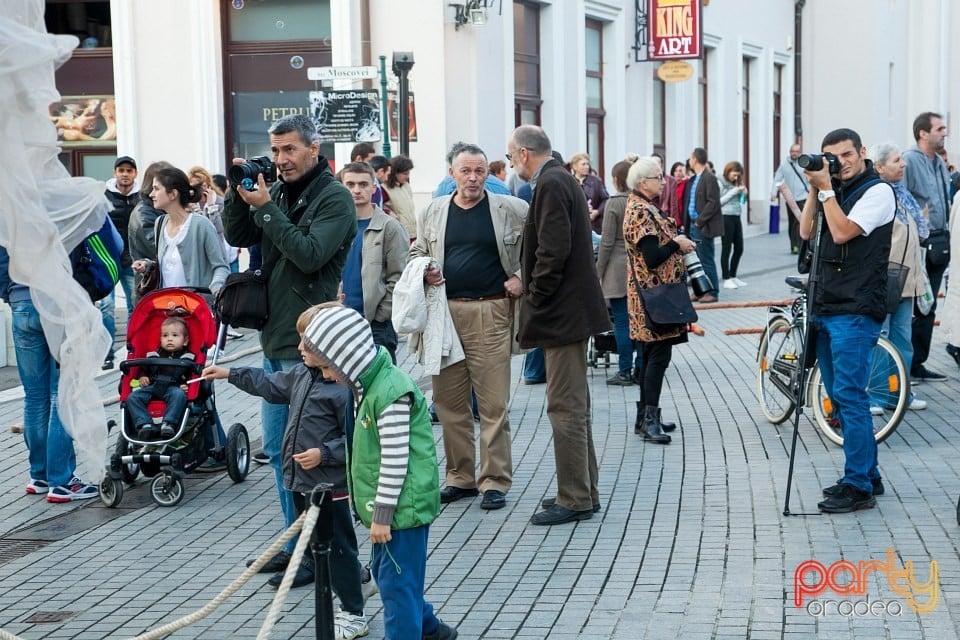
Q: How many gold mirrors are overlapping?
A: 0